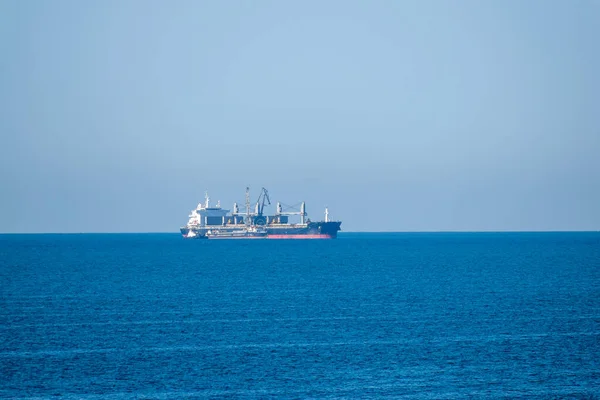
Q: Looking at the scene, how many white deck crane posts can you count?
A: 4